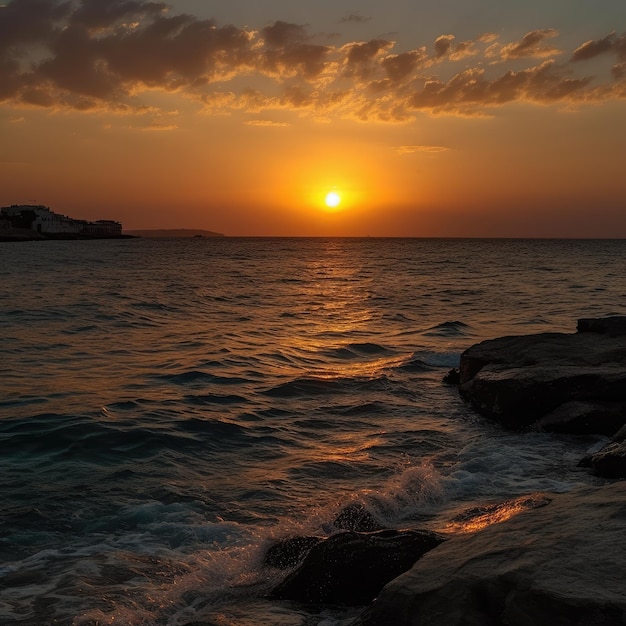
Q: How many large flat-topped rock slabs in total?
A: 2